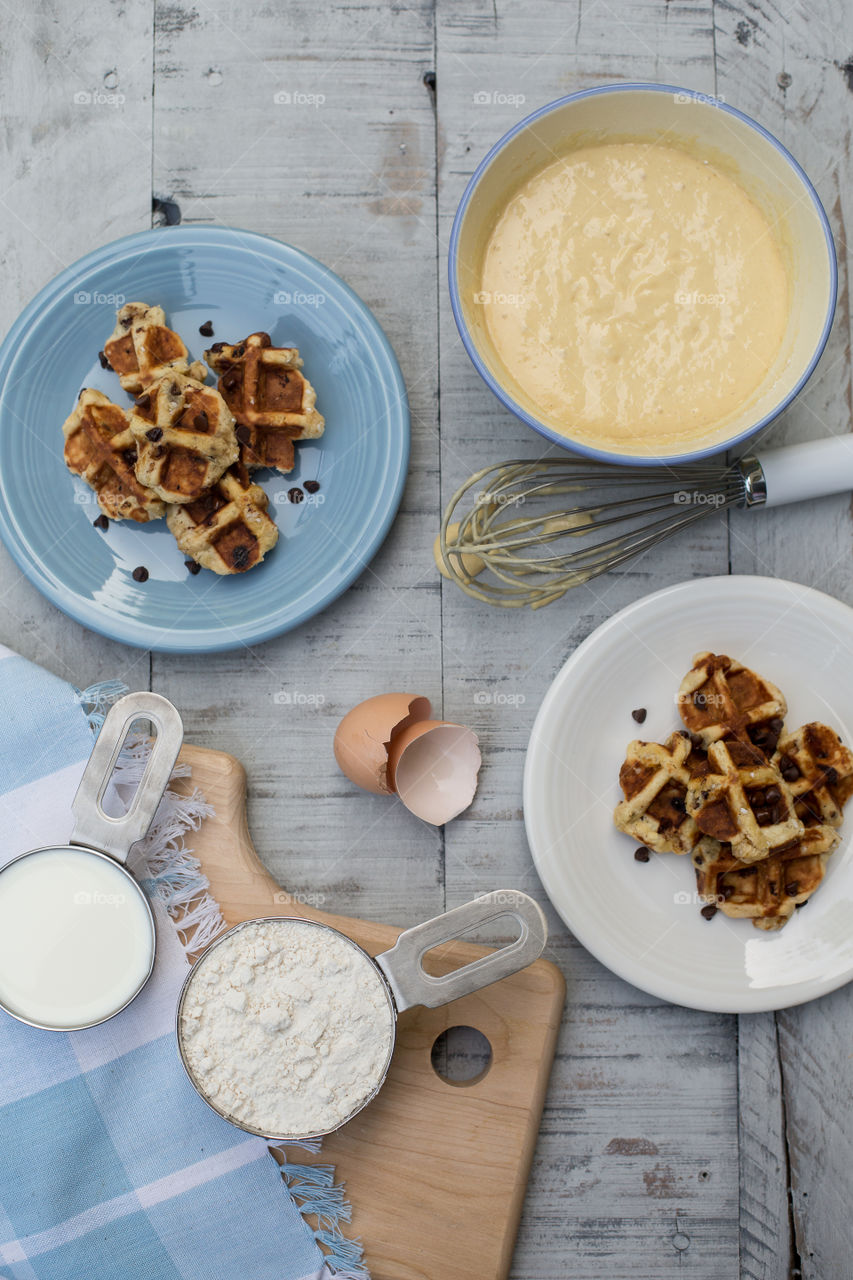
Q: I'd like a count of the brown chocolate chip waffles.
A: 10